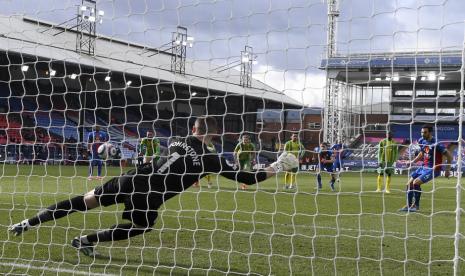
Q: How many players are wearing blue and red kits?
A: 4